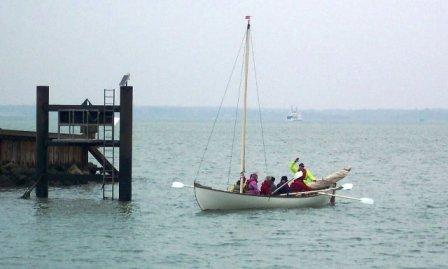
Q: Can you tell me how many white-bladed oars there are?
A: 4